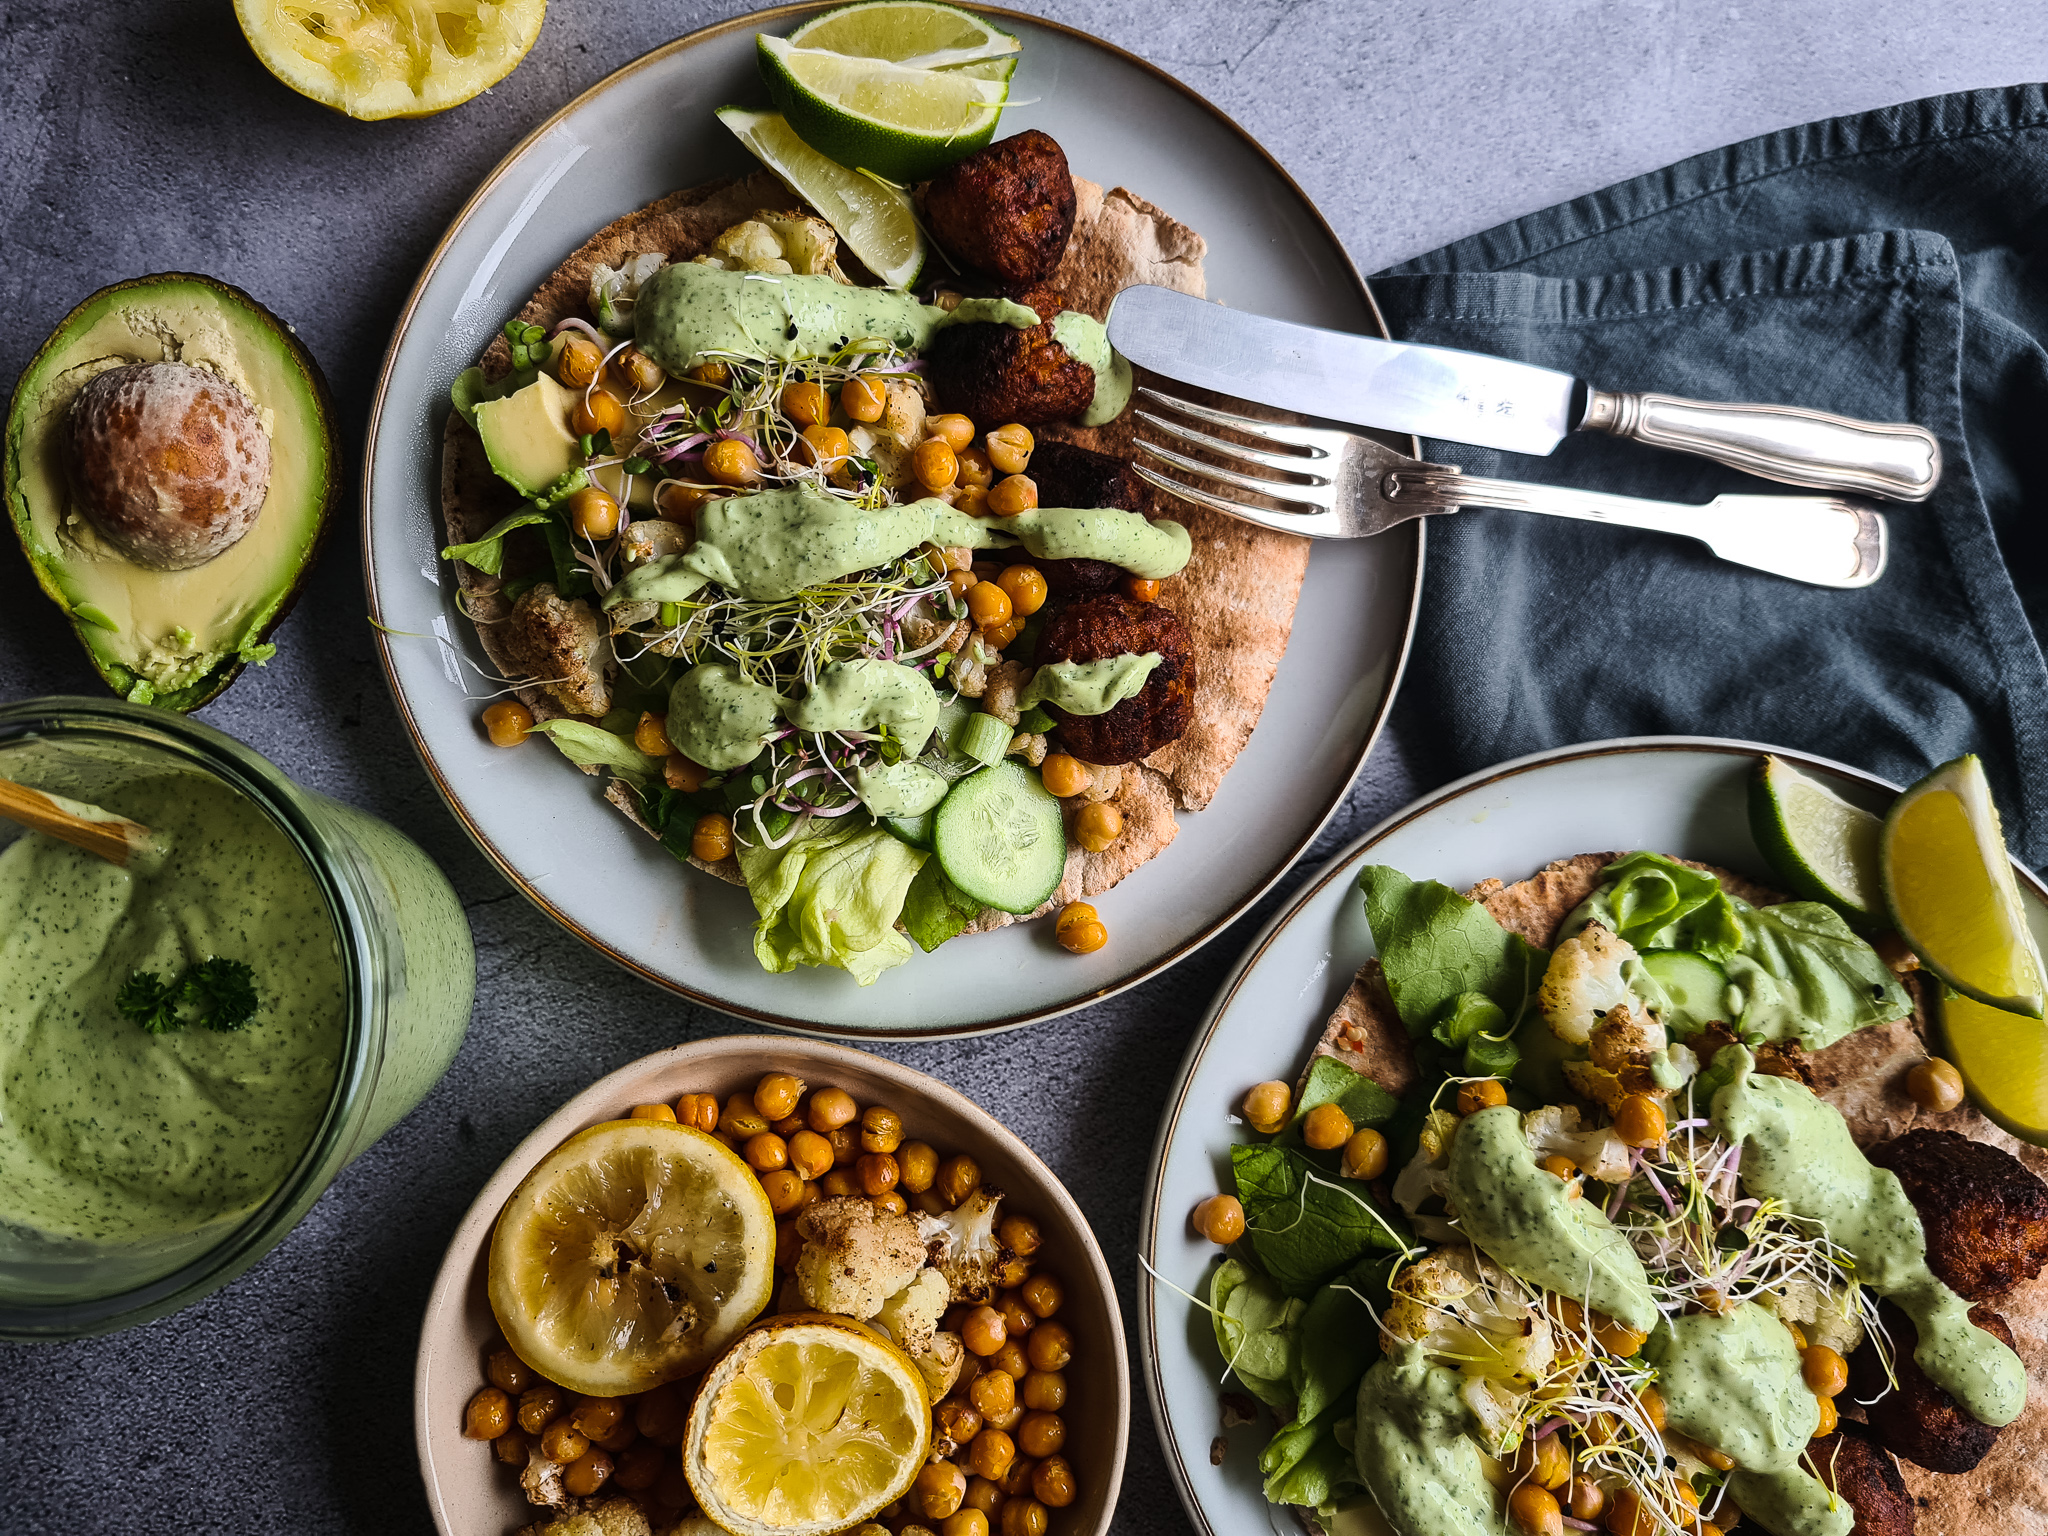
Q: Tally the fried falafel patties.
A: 7